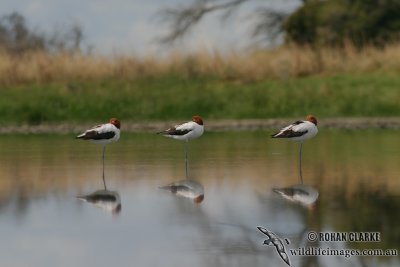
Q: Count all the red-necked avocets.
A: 3